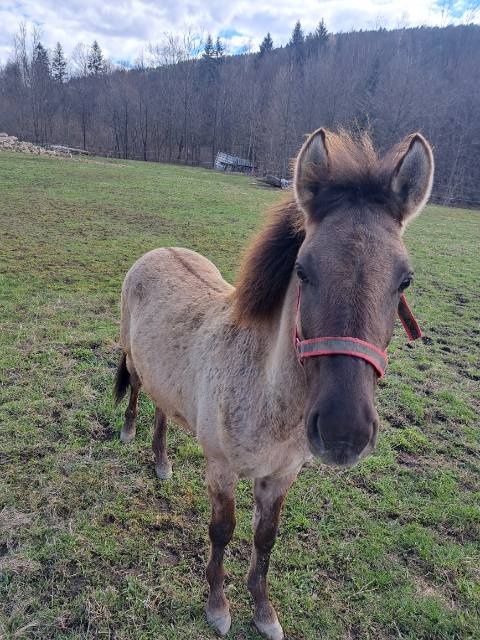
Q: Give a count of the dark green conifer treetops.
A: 8